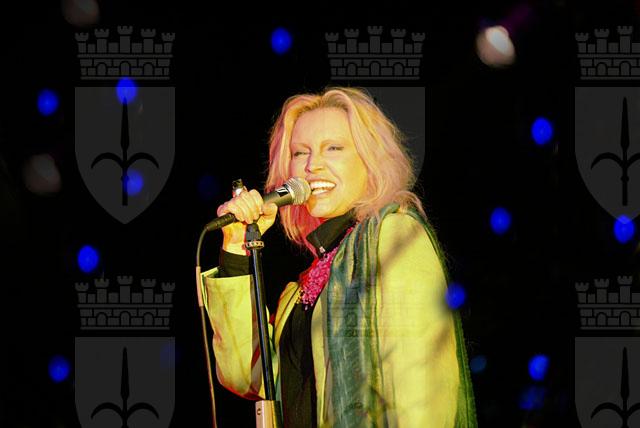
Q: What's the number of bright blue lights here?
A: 11